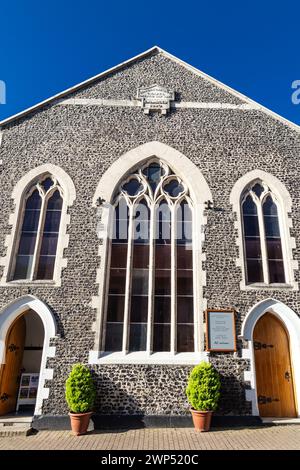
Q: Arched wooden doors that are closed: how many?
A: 1